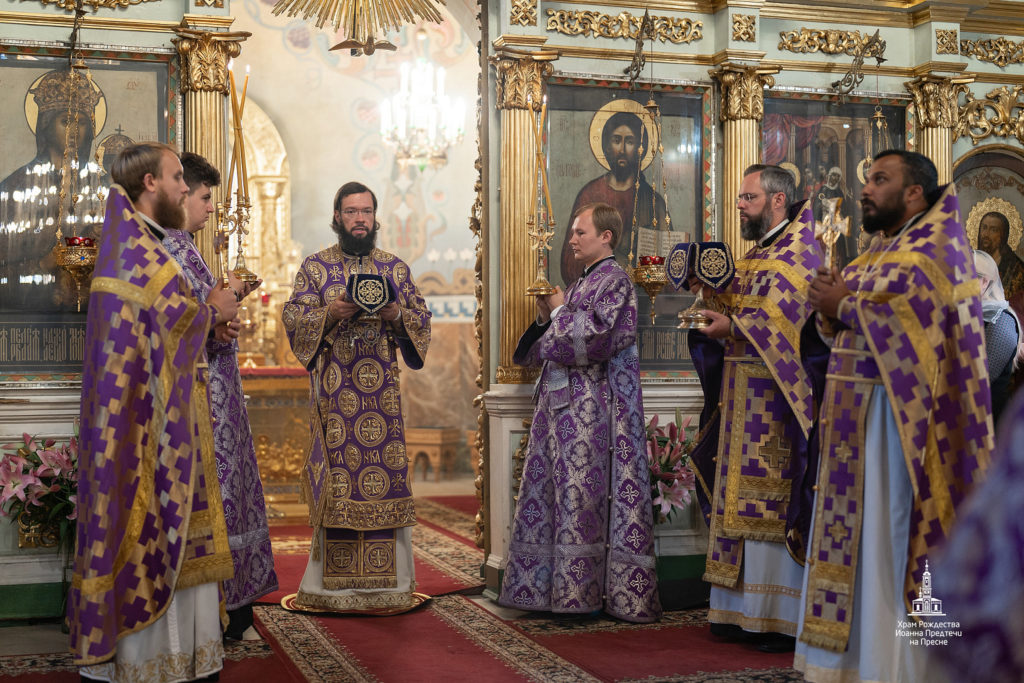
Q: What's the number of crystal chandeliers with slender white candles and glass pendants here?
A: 1